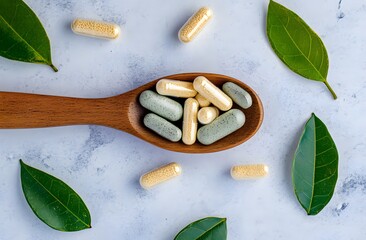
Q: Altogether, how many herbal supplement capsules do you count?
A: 13